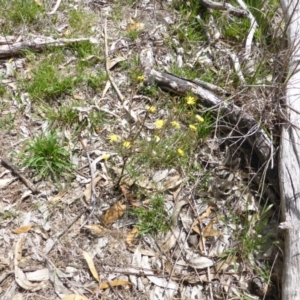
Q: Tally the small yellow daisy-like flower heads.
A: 12